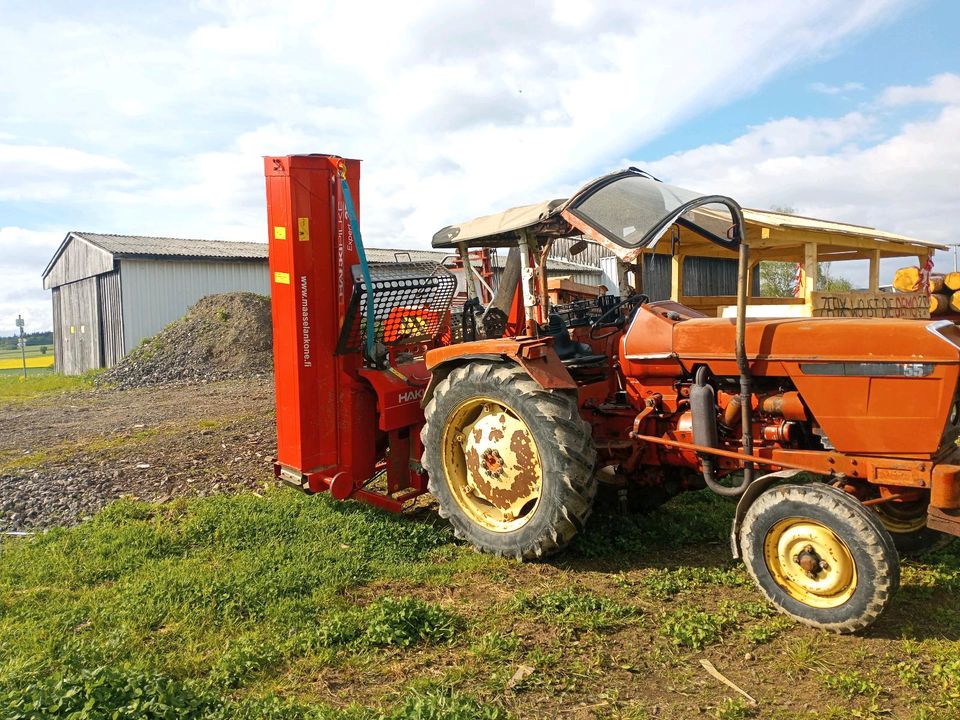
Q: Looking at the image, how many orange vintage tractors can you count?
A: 1